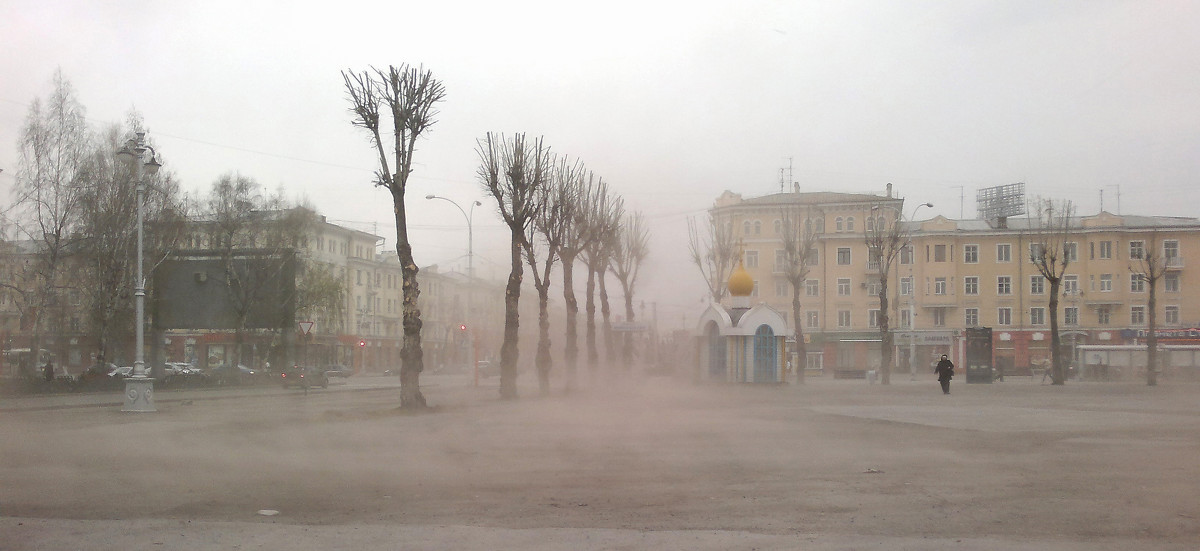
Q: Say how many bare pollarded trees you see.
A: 12